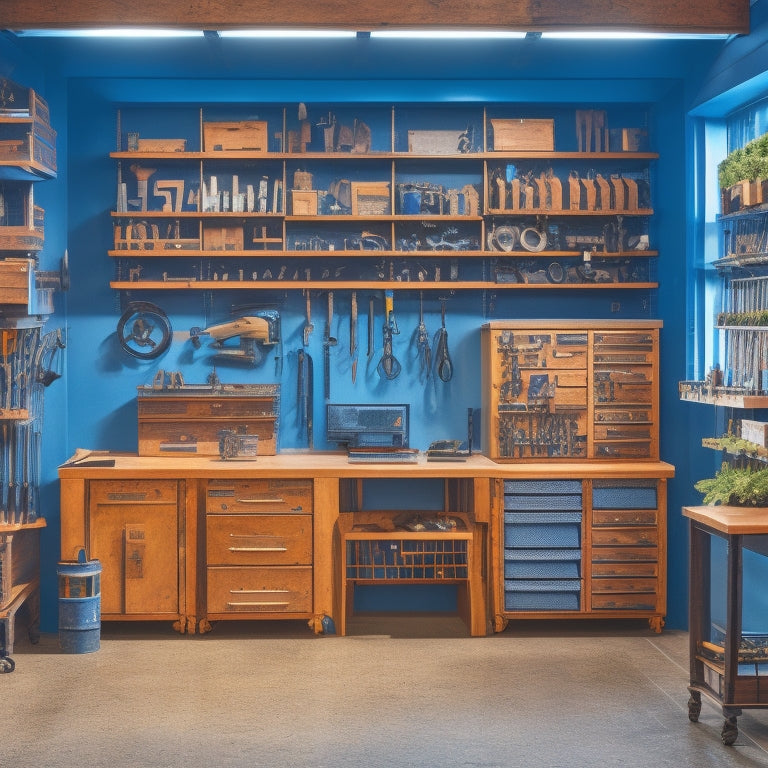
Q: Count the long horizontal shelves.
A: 4